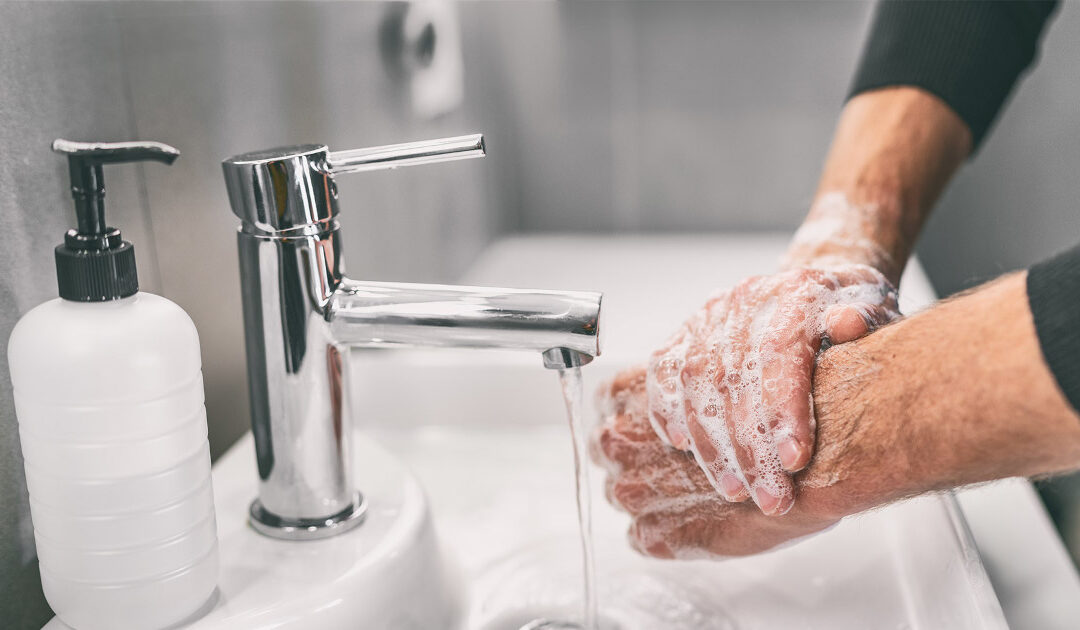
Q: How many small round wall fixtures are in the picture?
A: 1